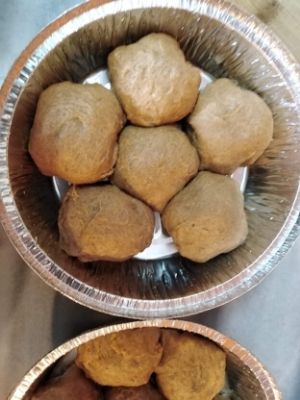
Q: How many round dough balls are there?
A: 10